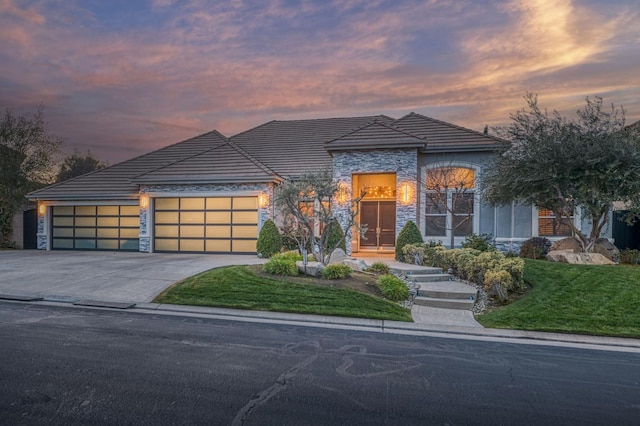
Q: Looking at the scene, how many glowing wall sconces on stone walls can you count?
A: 5